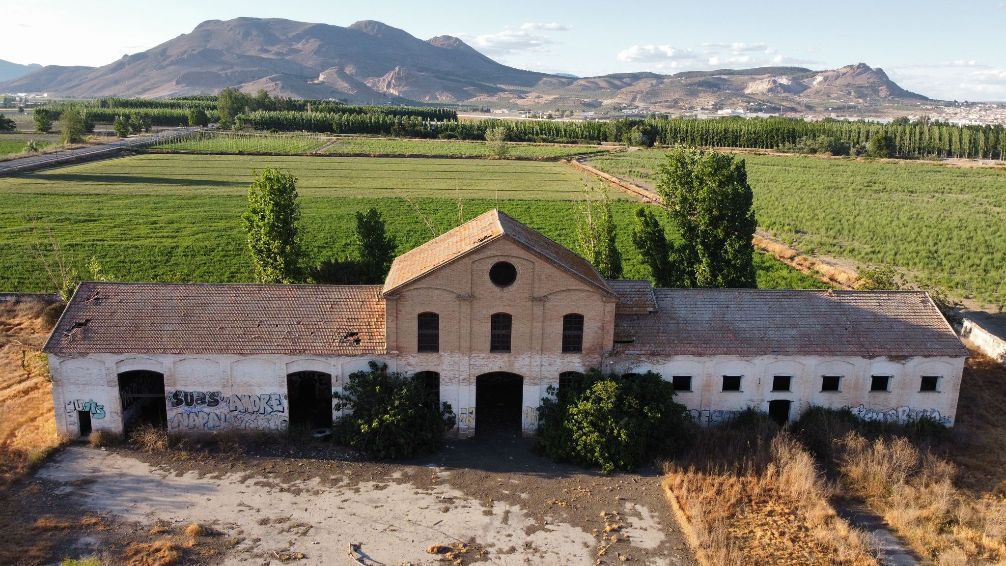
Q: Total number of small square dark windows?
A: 6